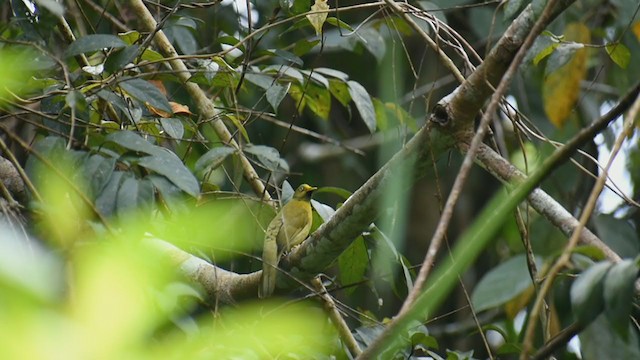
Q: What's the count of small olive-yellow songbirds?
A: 1